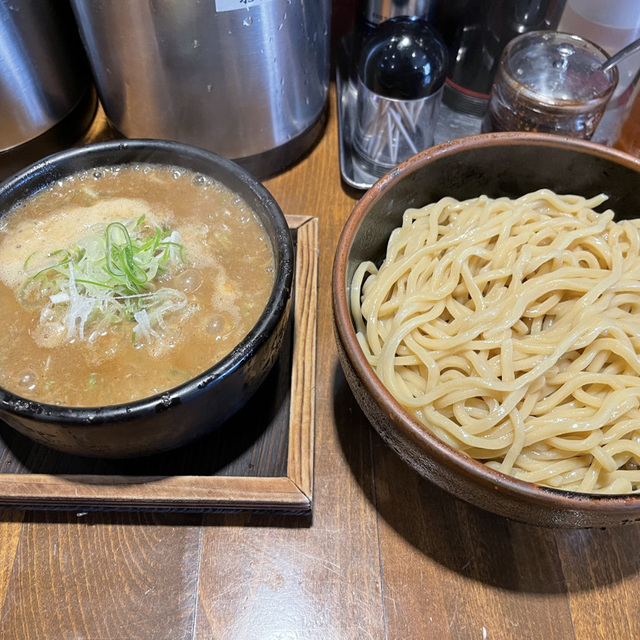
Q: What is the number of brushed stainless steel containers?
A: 2